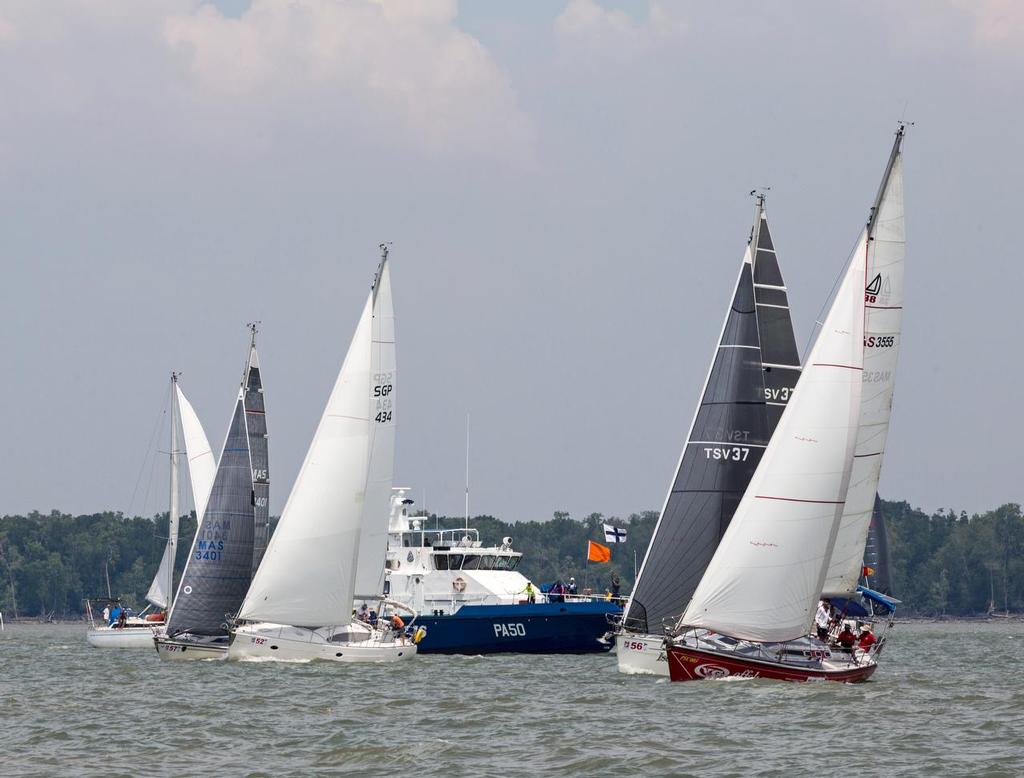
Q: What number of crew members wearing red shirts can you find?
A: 2